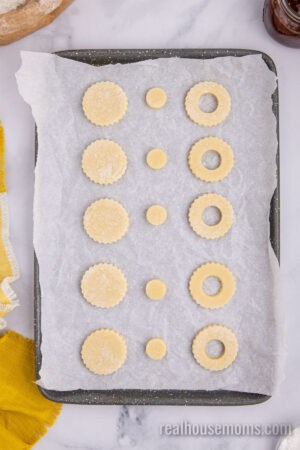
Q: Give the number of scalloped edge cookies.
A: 10